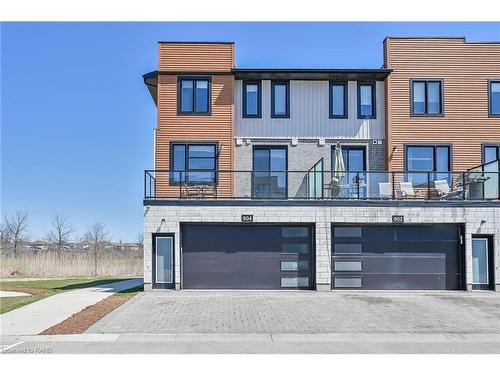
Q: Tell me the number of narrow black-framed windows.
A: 4